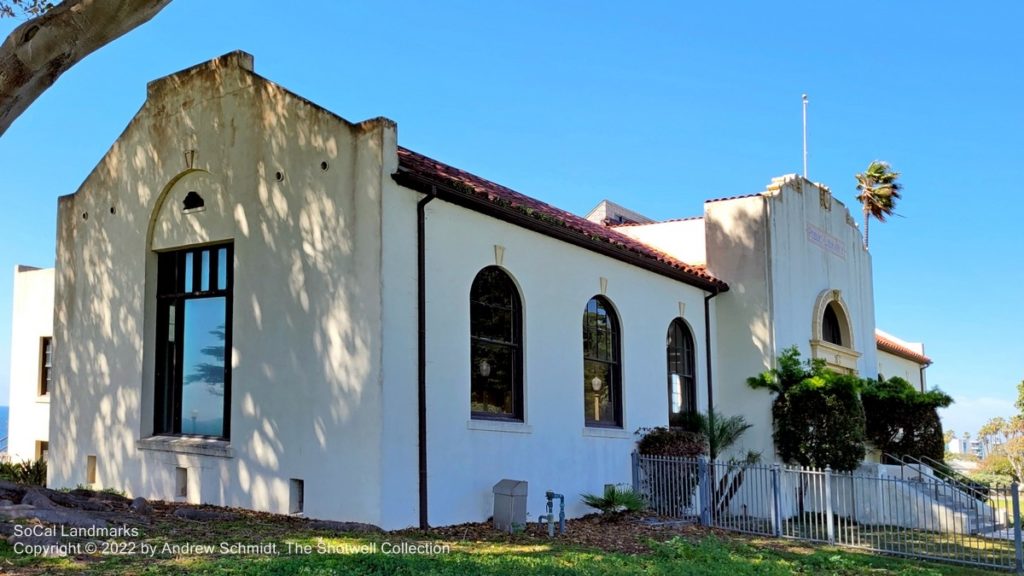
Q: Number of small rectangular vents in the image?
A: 3